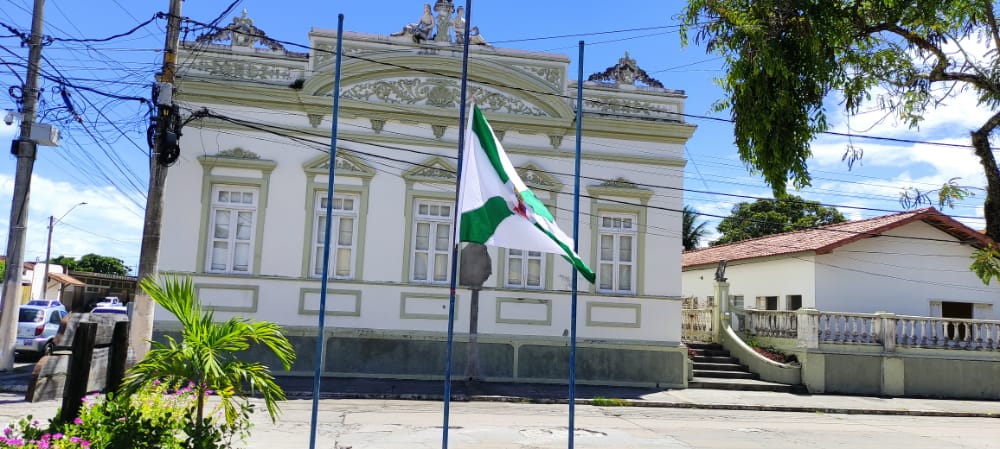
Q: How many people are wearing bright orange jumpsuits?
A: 0